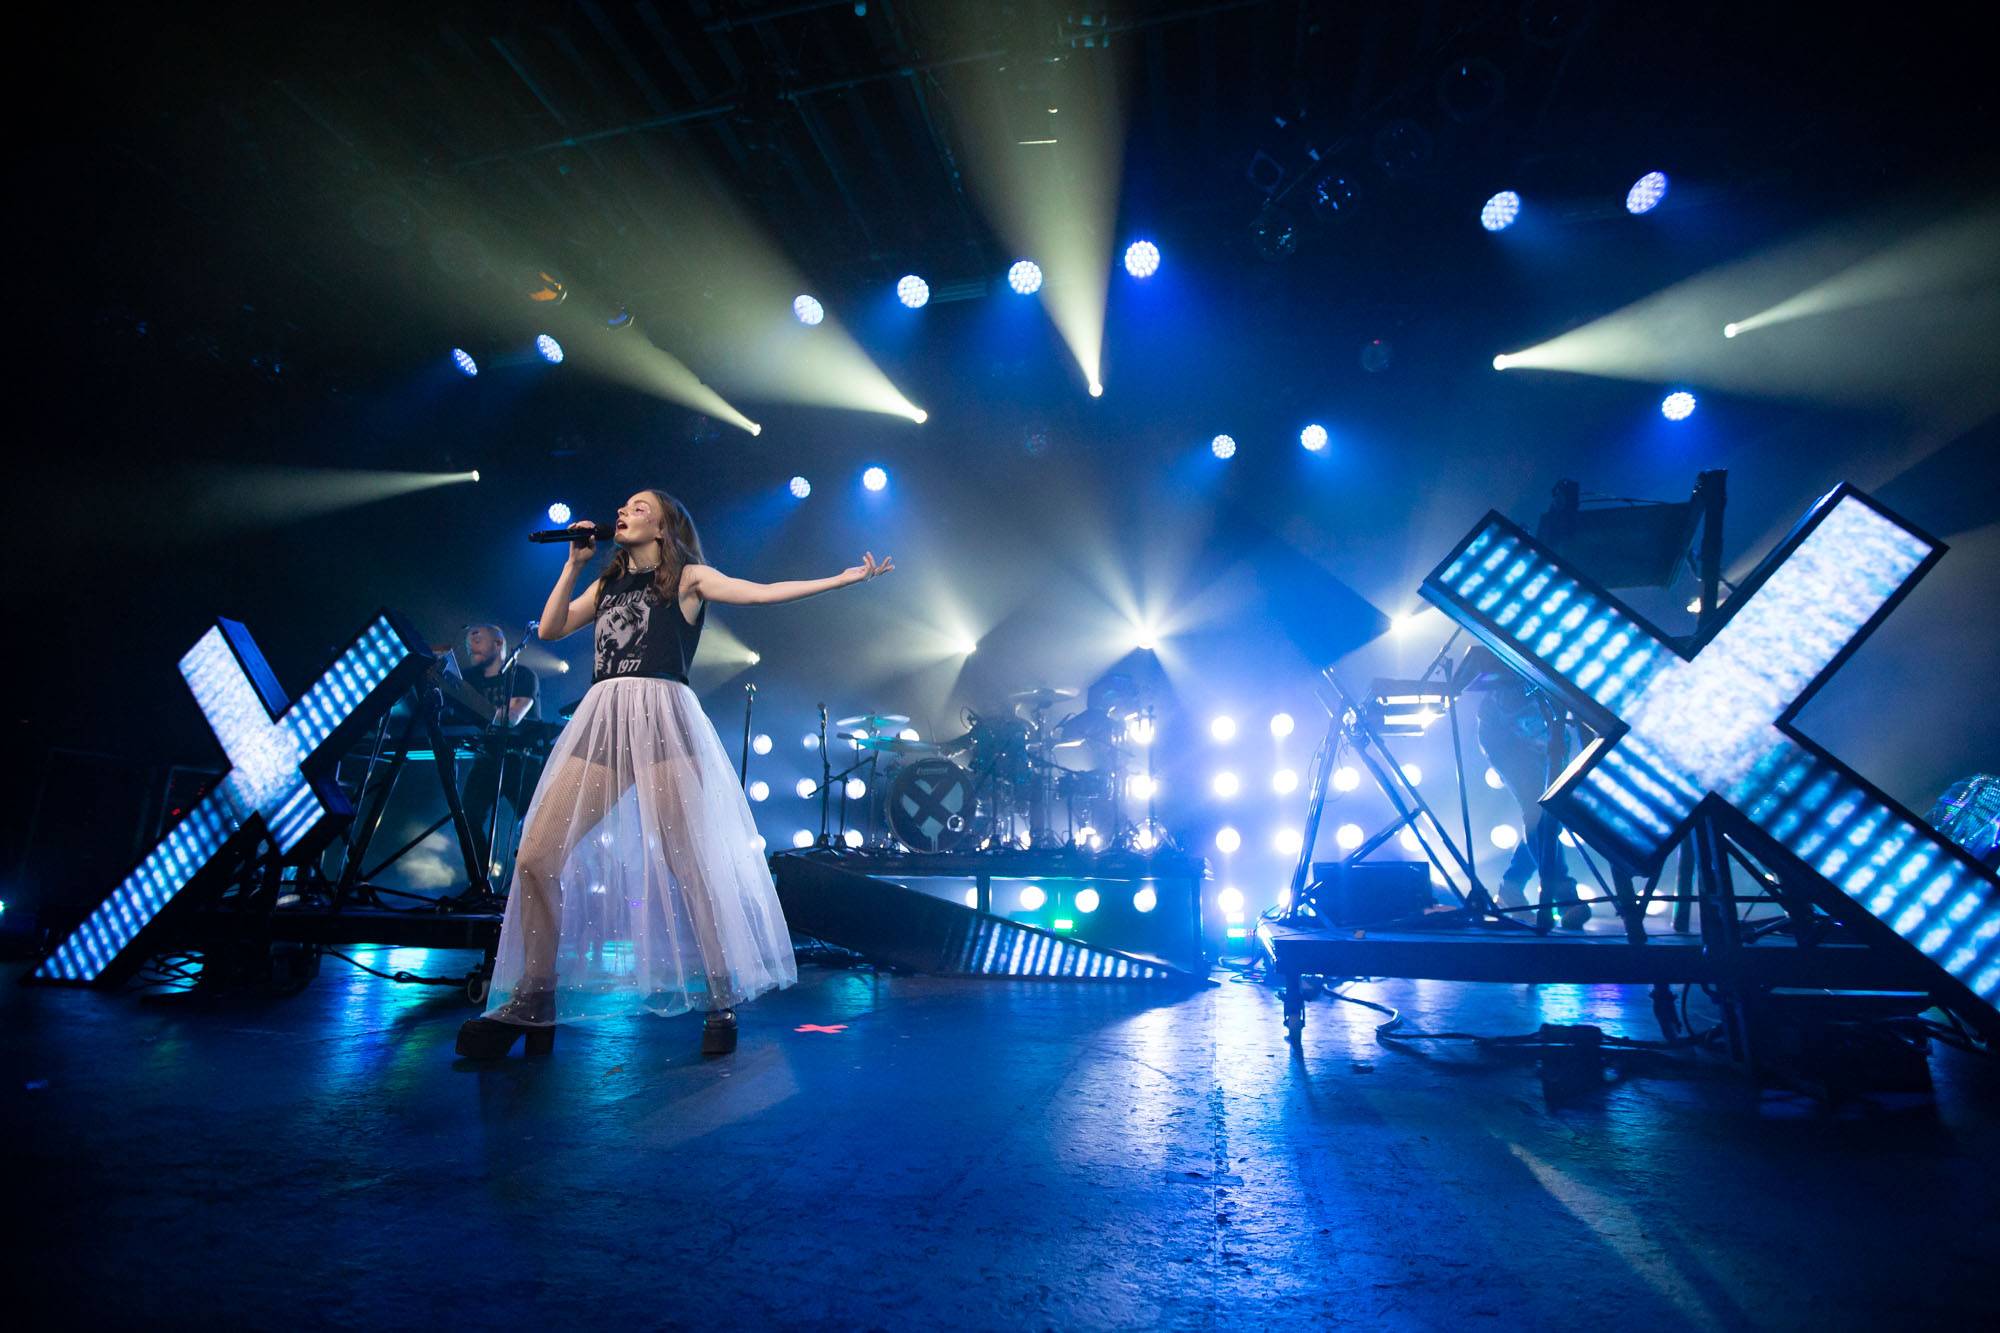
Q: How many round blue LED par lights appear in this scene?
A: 14